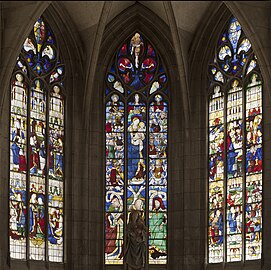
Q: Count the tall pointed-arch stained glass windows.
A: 3